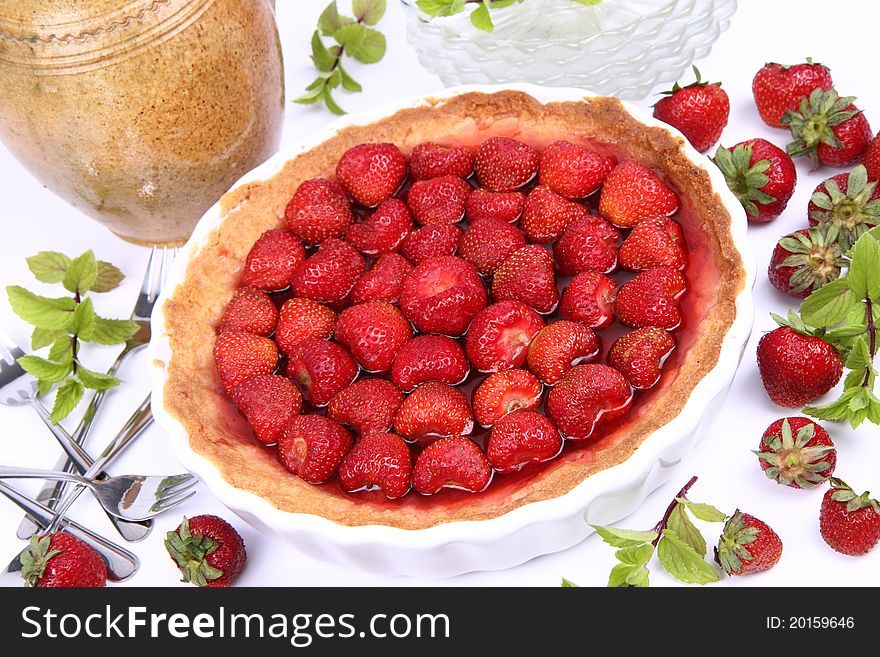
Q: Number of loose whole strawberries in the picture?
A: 13